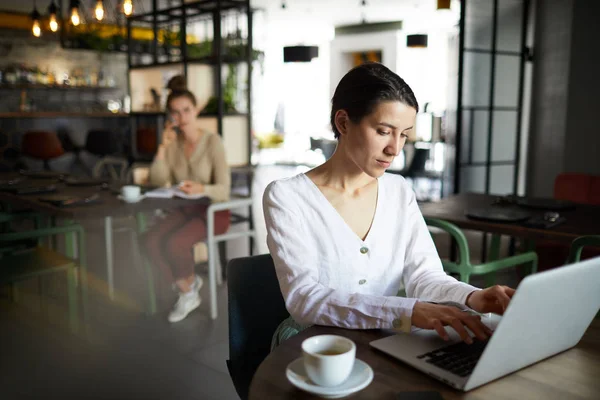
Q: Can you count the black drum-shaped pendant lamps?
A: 2